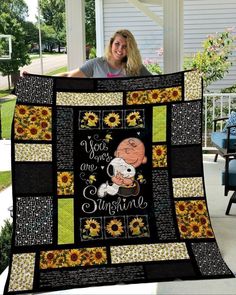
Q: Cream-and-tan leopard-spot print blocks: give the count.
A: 6